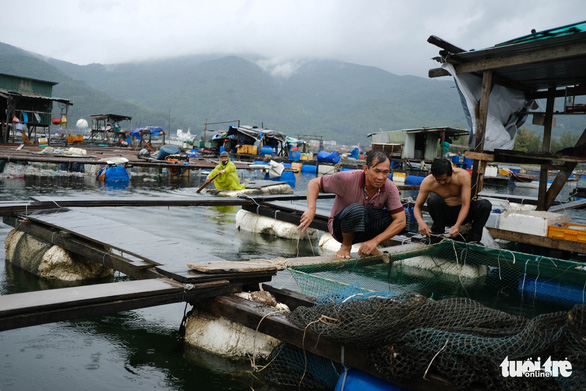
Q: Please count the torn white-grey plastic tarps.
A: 1